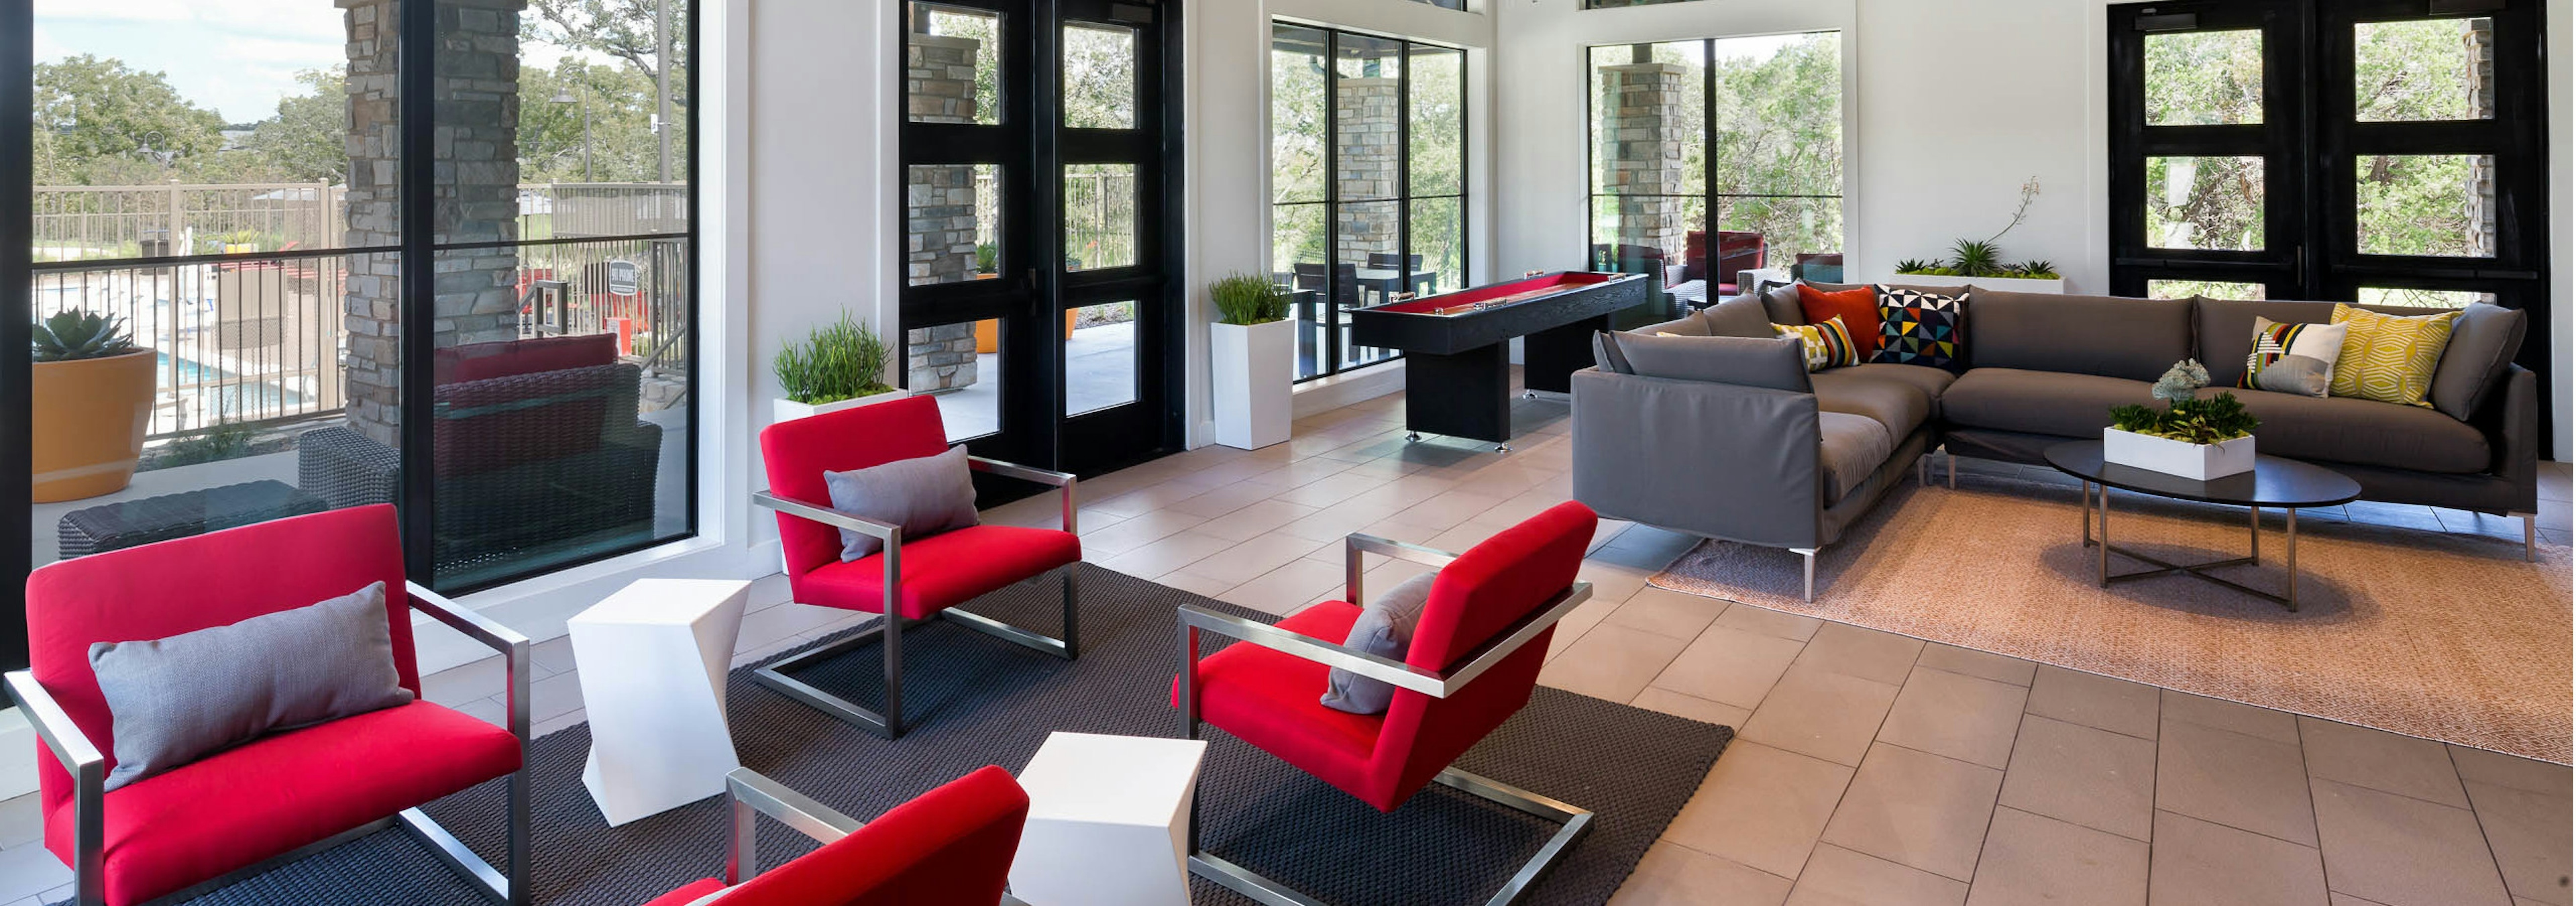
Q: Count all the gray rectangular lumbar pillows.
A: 3